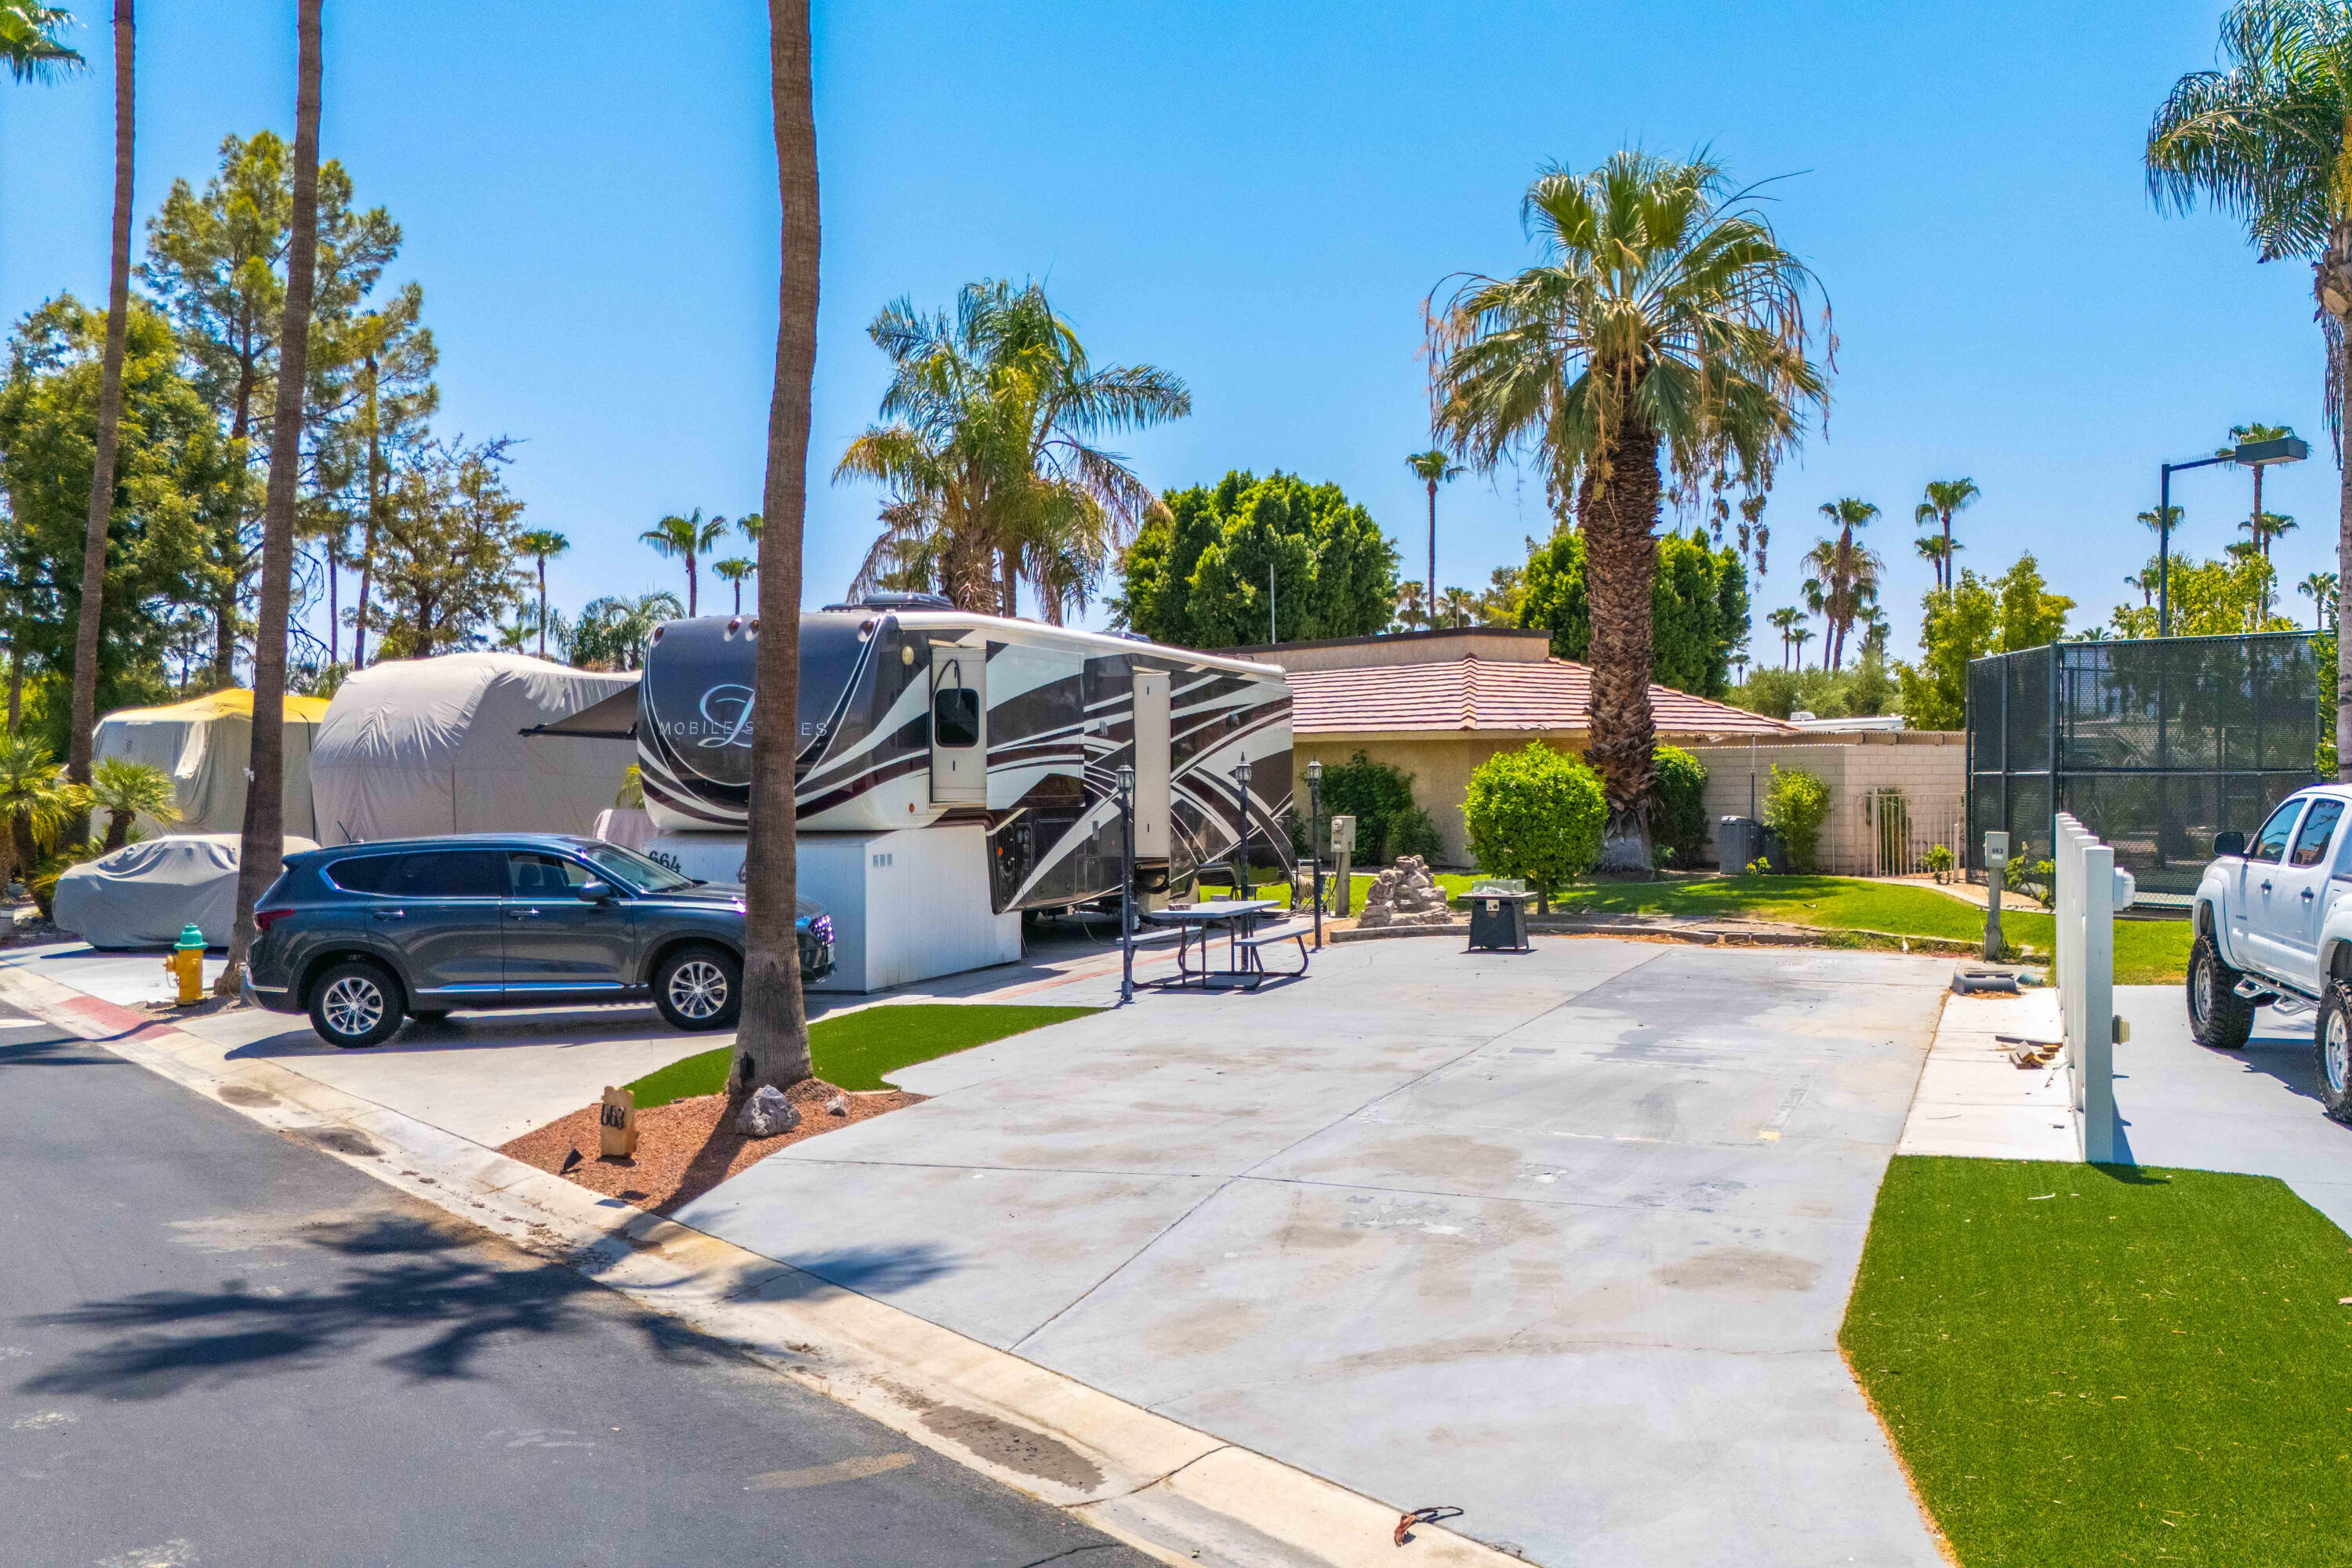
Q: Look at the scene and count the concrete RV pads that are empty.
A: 1